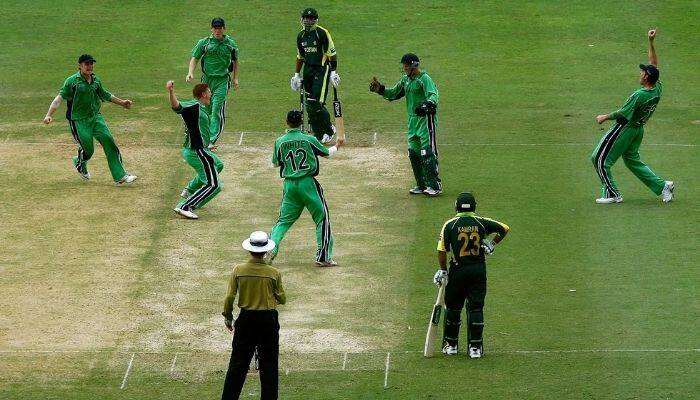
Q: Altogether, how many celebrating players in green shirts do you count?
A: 6